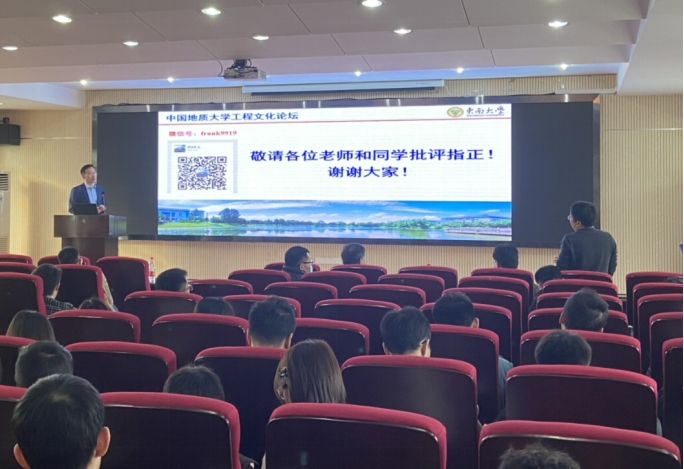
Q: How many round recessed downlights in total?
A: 13